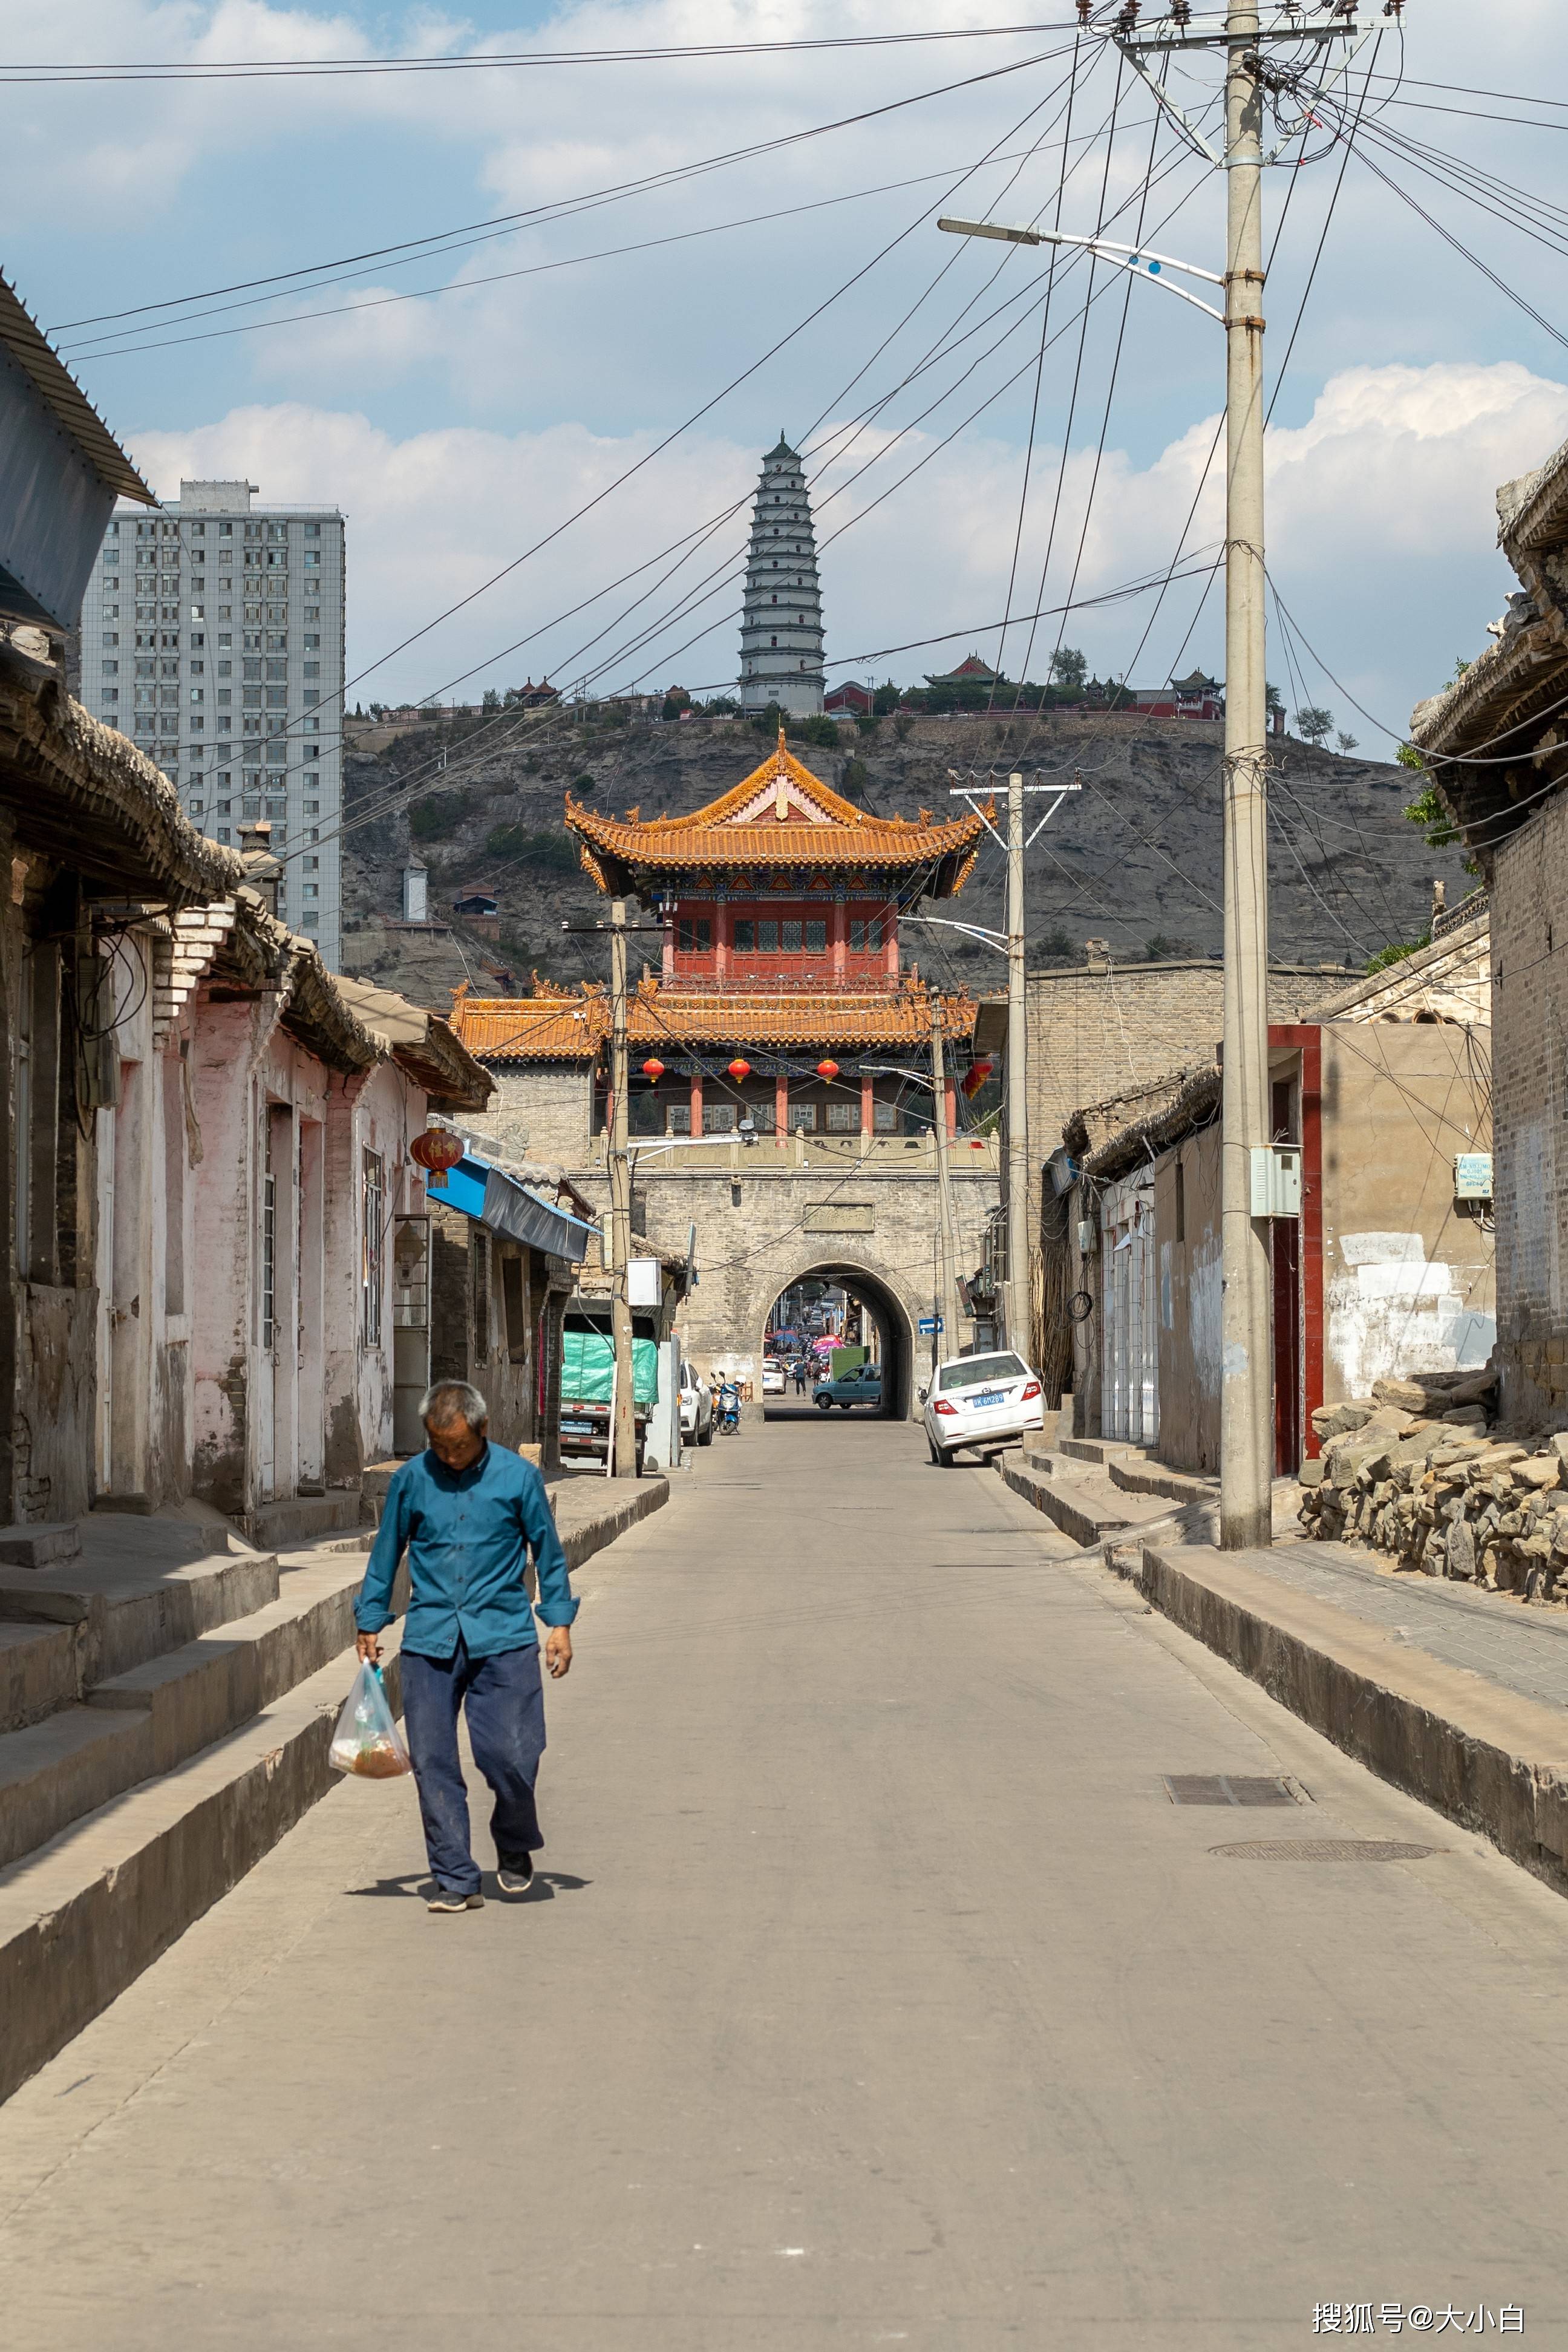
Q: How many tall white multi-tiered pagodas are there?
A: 1